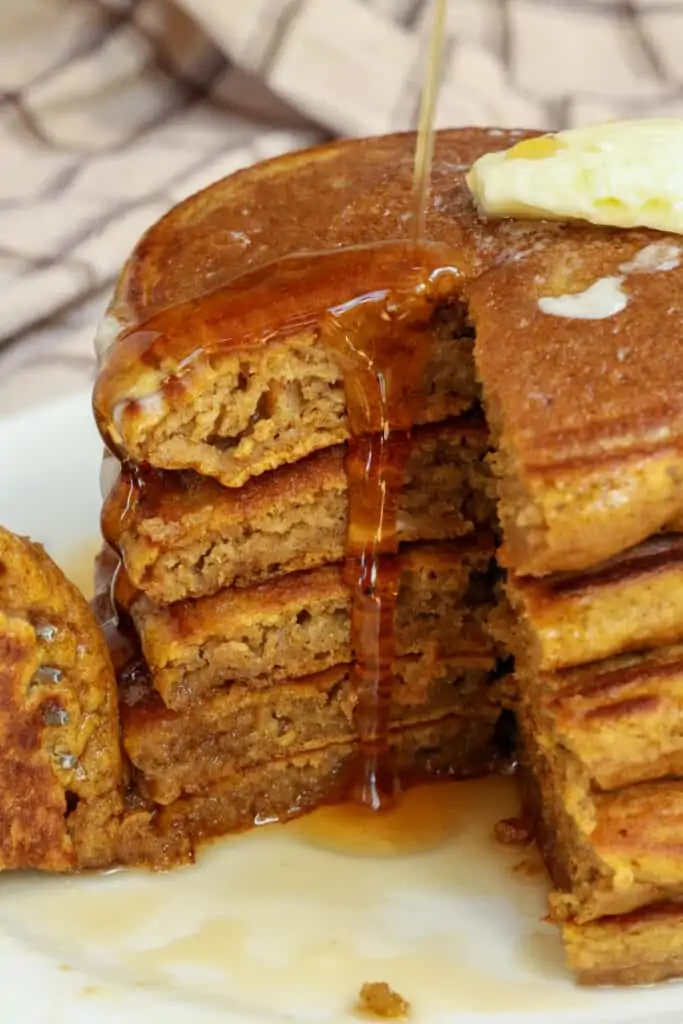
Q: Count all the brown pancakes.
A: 5